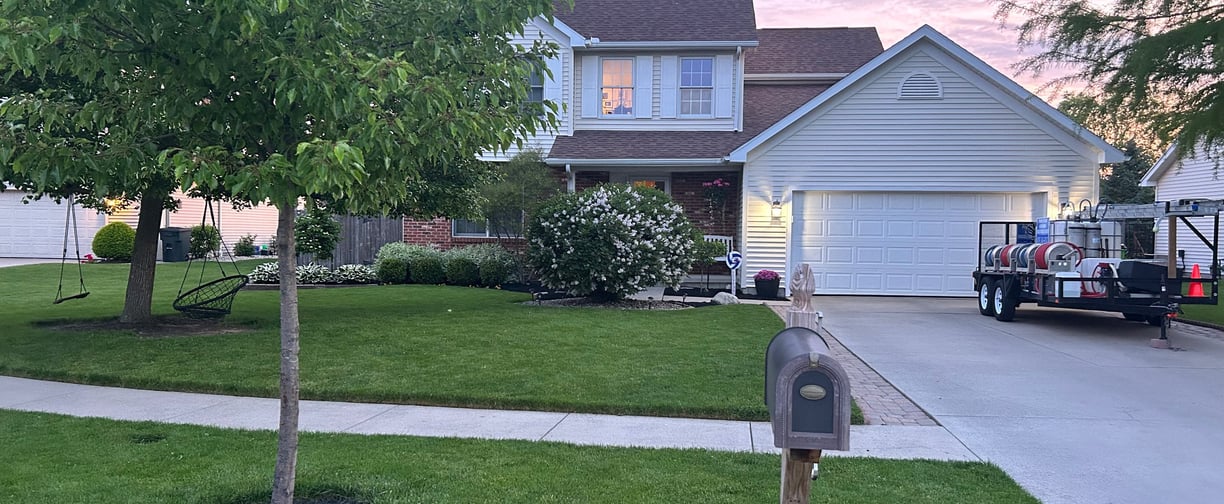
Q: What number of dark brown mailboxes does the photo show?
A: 1